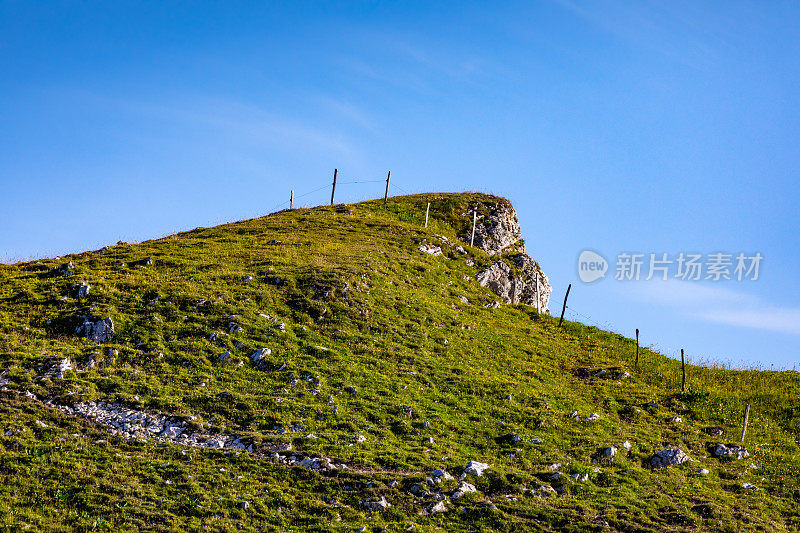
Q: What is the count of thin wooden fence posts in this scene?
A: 10